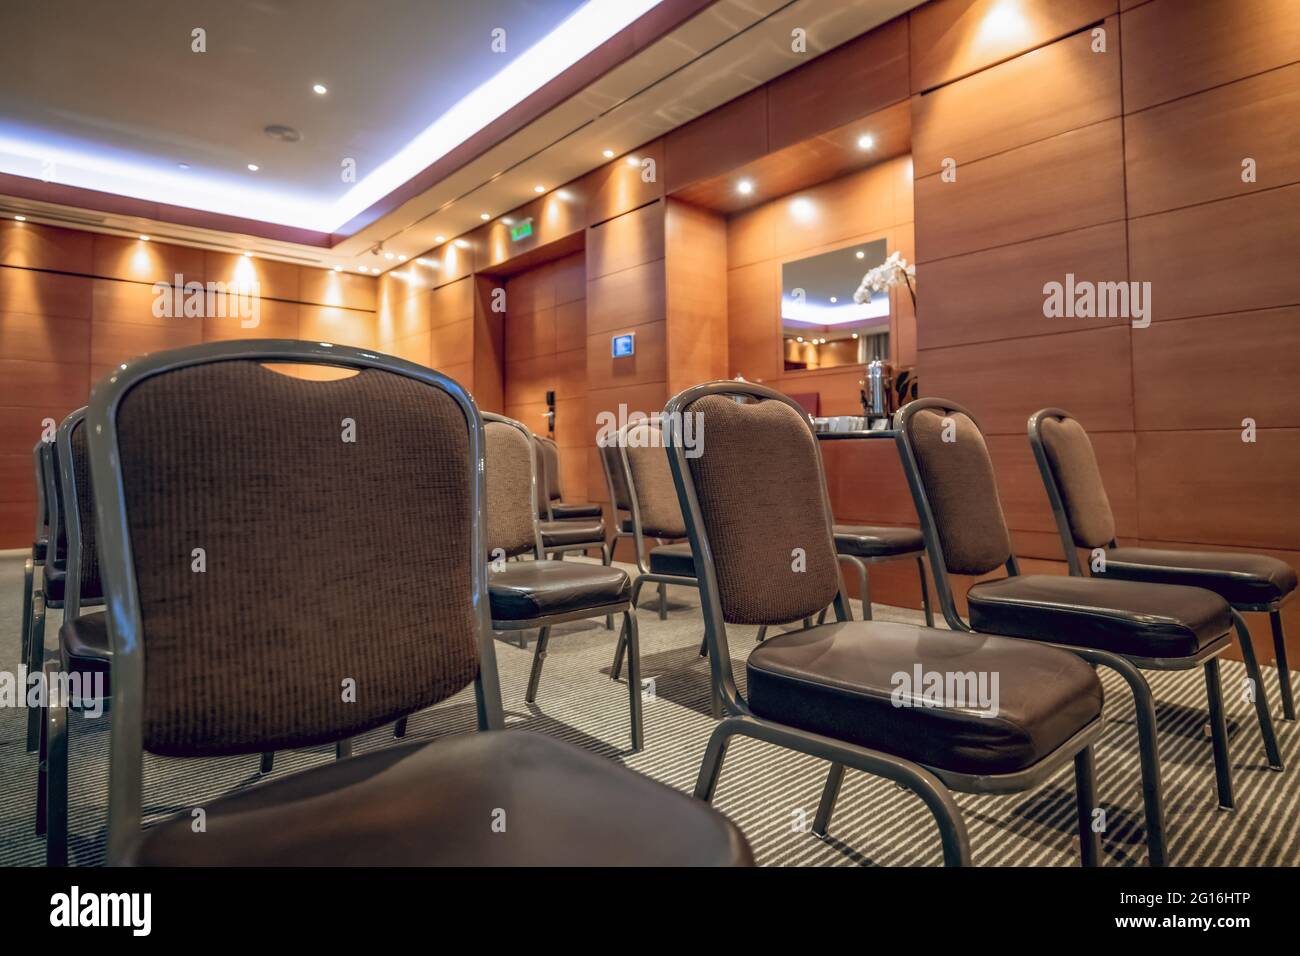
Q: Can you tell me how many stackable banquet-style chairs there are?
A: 13